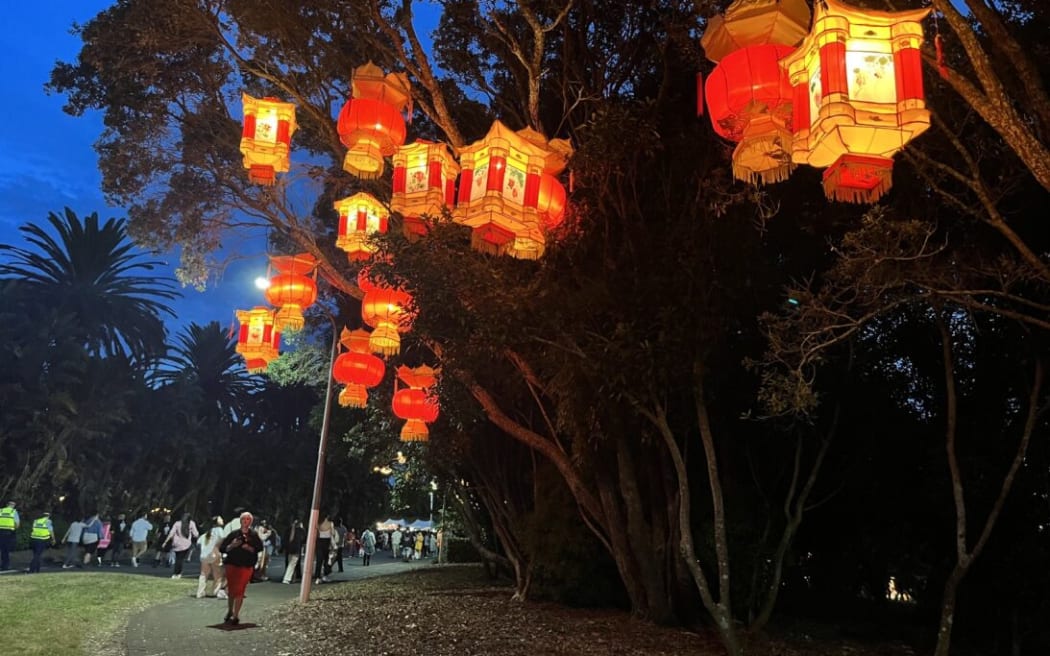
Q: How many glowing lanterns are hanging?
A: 13